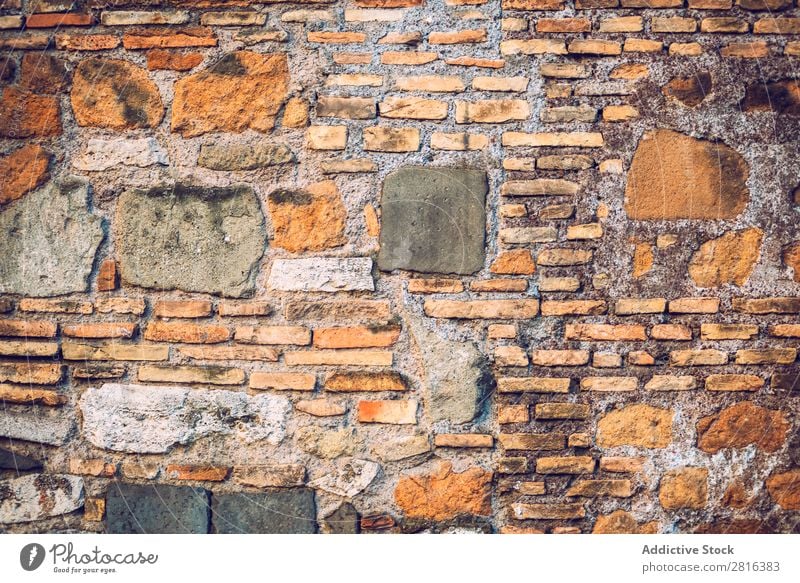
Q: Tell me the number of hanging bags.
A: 0